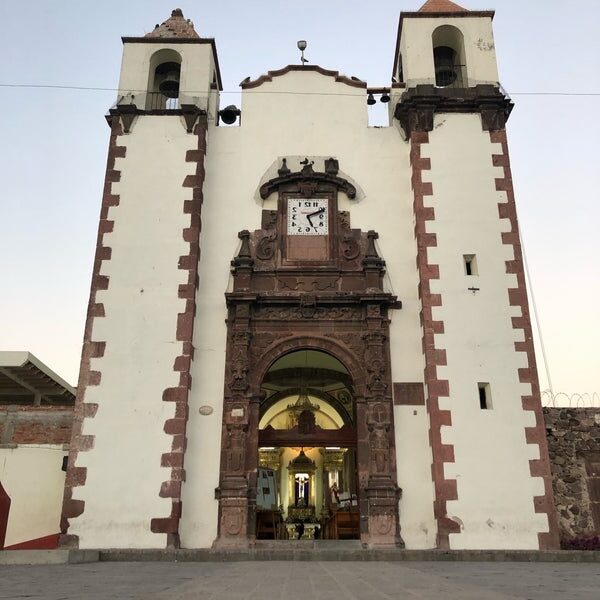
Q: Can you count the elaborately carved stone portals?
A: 1